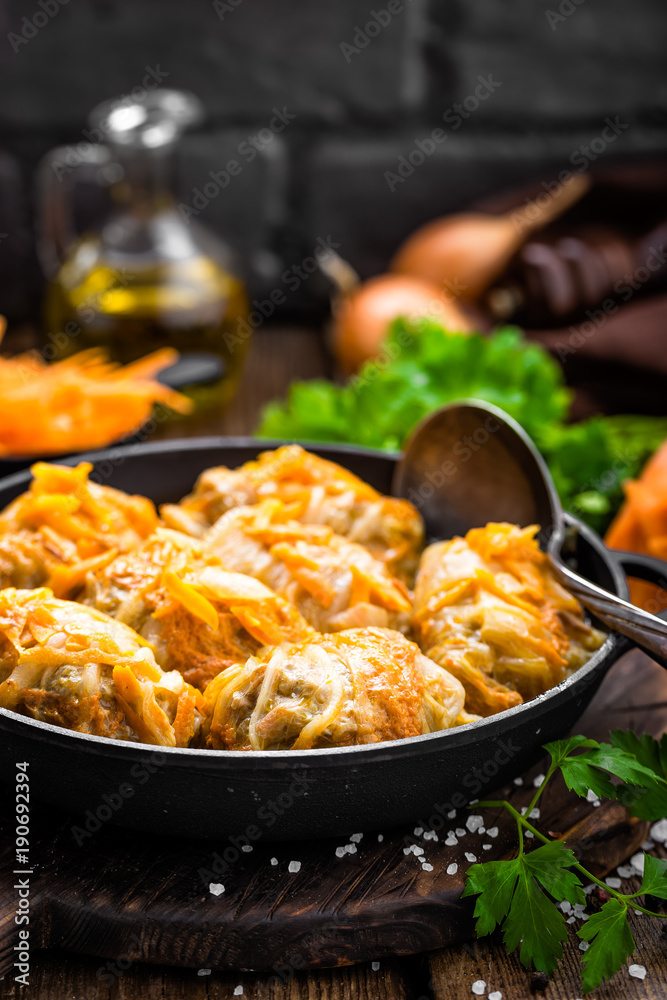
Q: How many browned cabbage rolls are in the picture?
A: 7